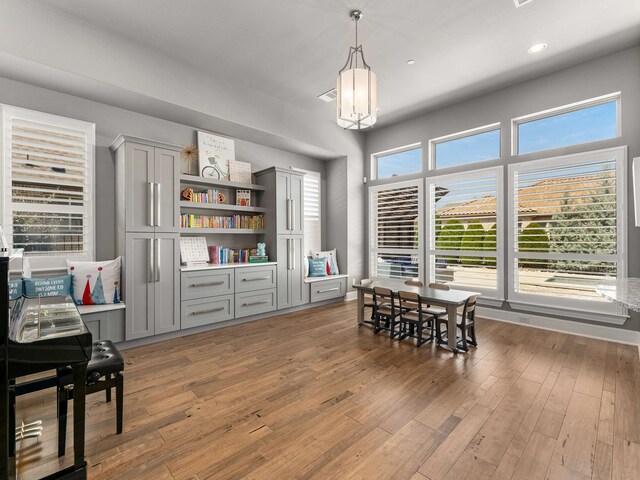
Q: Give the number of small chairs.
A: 6